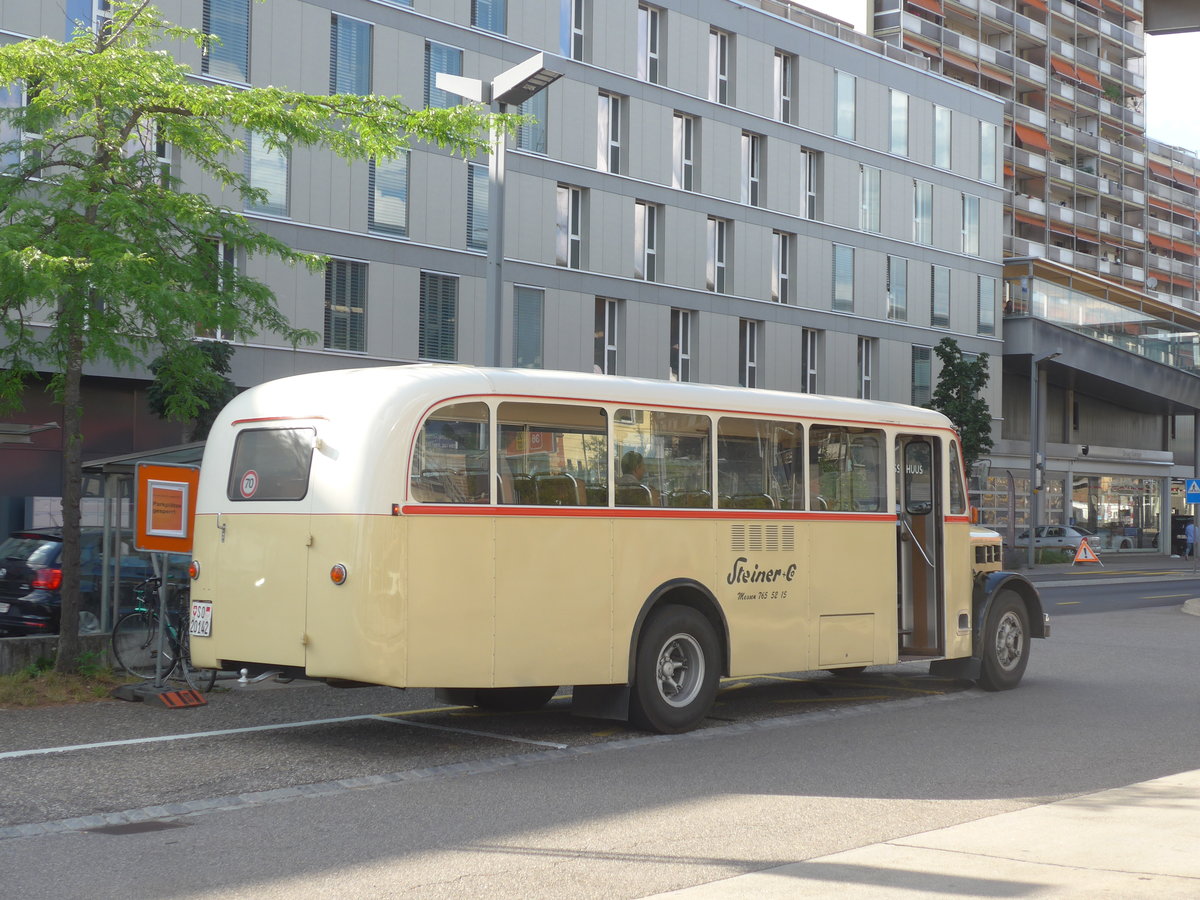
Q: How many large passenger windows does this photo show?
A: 5